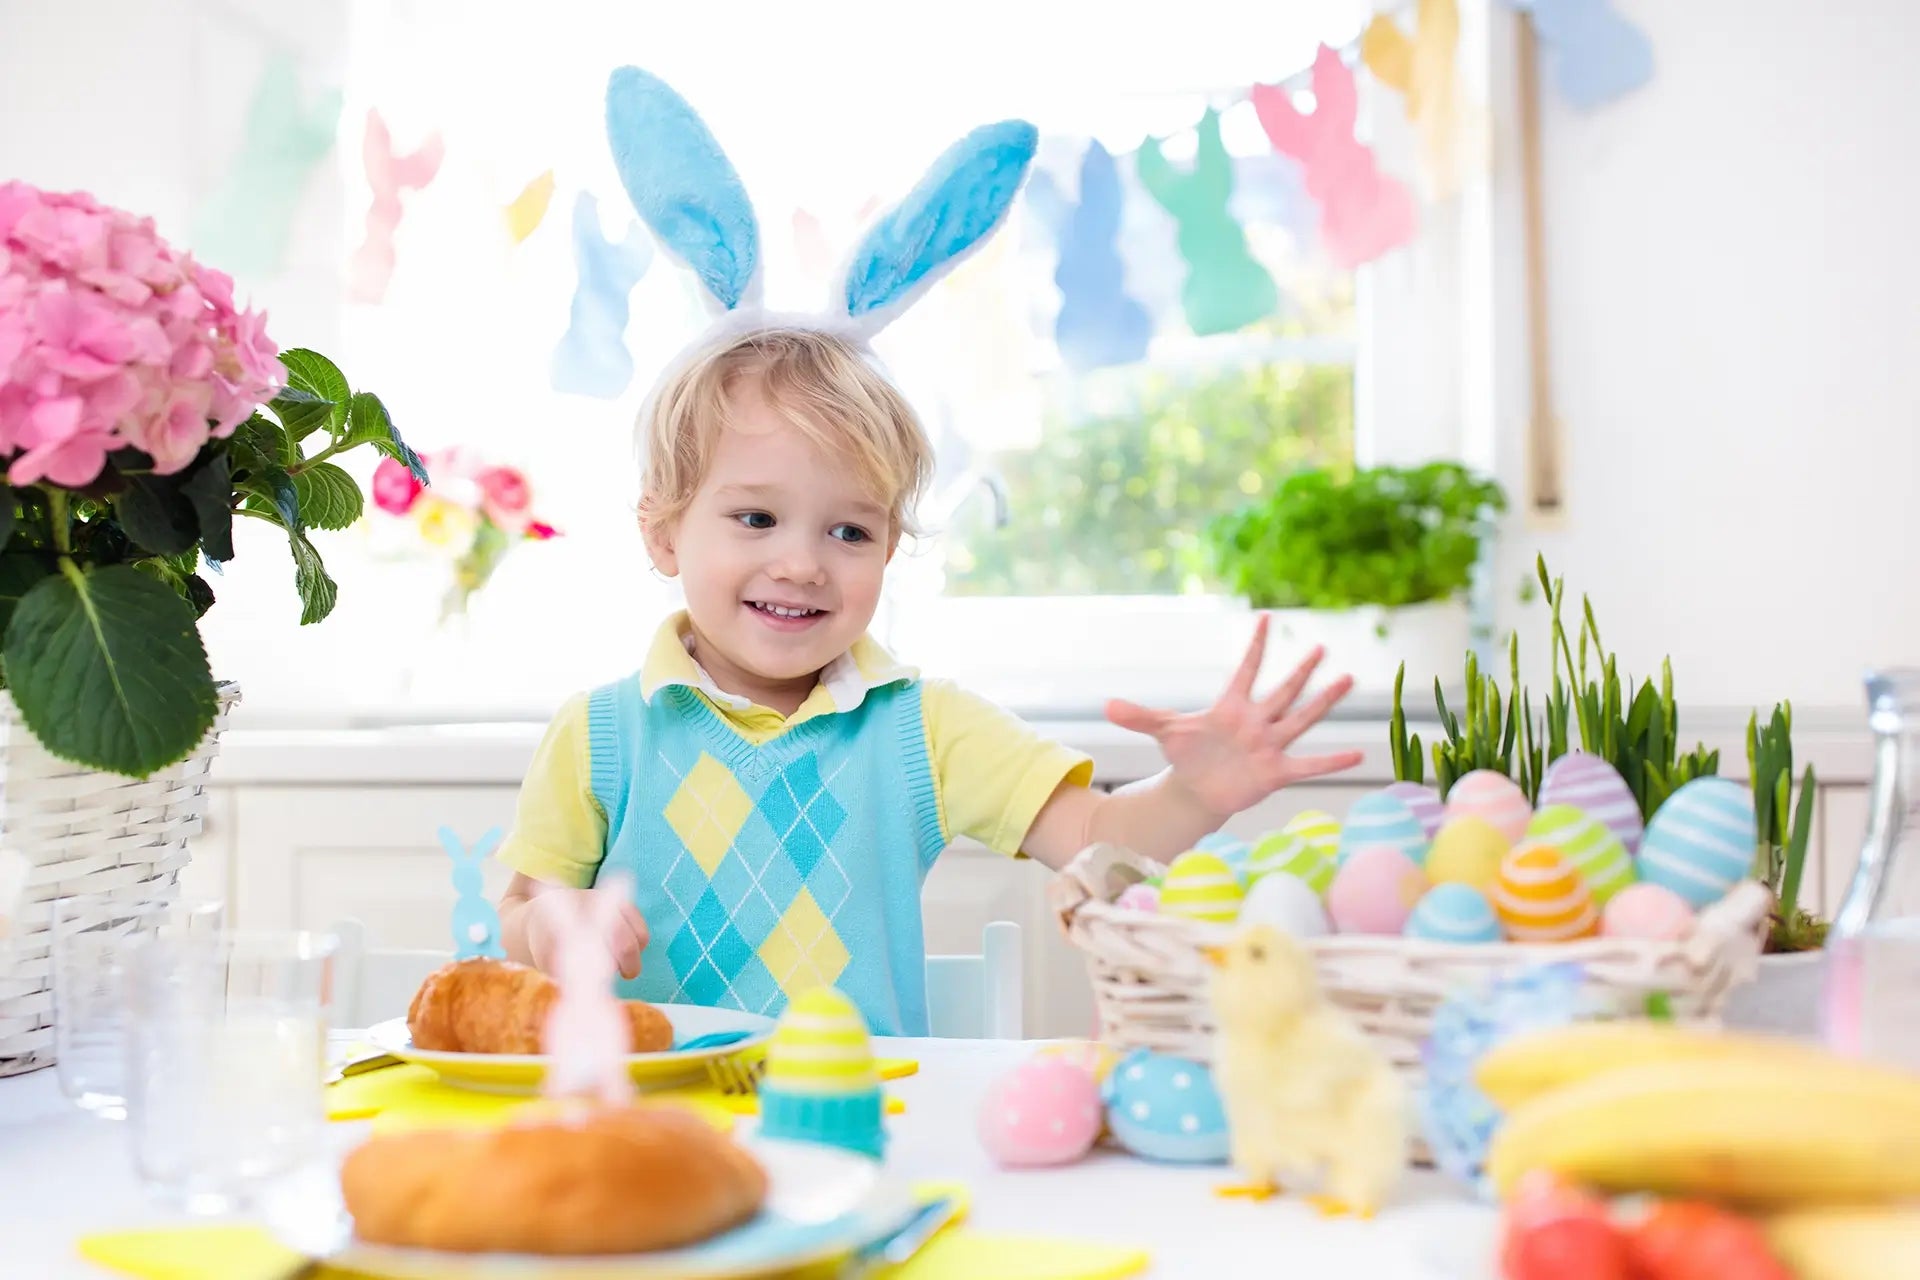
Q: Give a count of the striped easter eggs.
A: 13